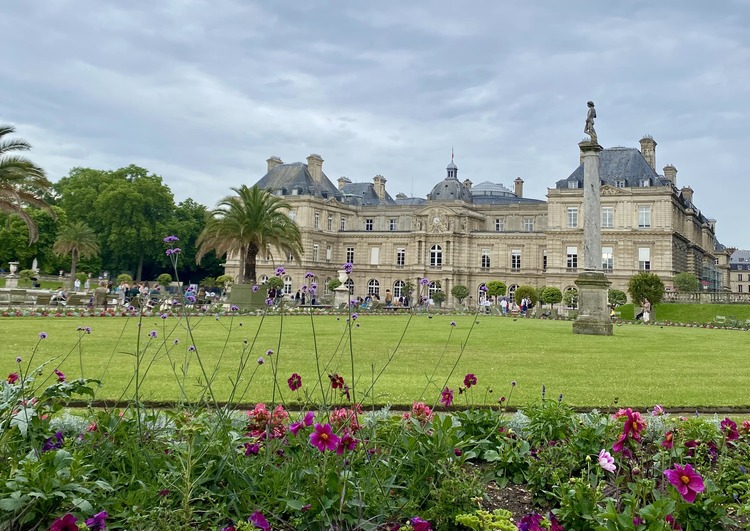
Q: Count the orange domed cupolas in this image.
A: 0